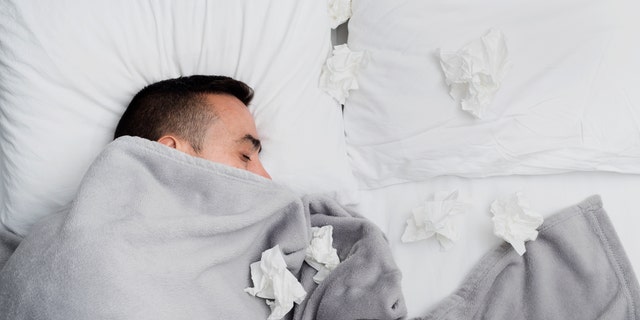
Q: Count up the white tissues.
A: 7